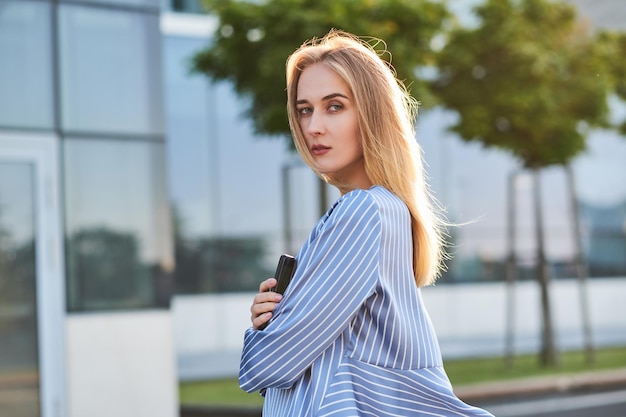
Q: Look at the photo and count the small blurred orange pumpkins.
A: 0